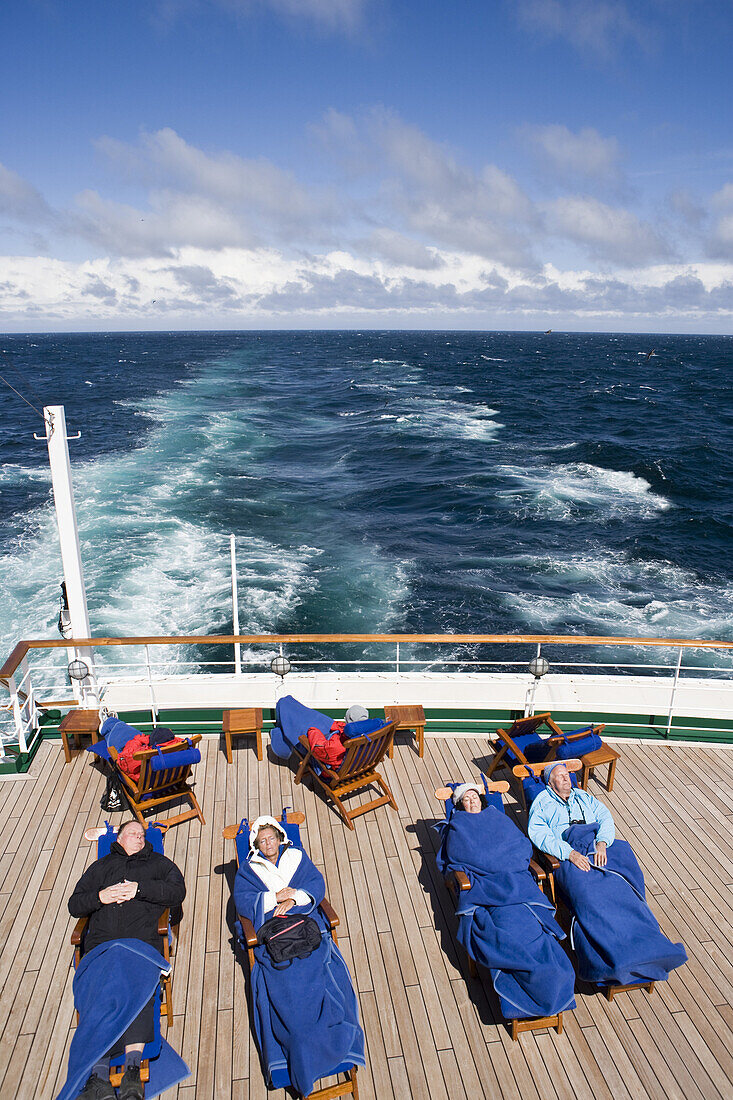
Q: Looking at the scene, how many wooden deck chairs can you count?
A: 7